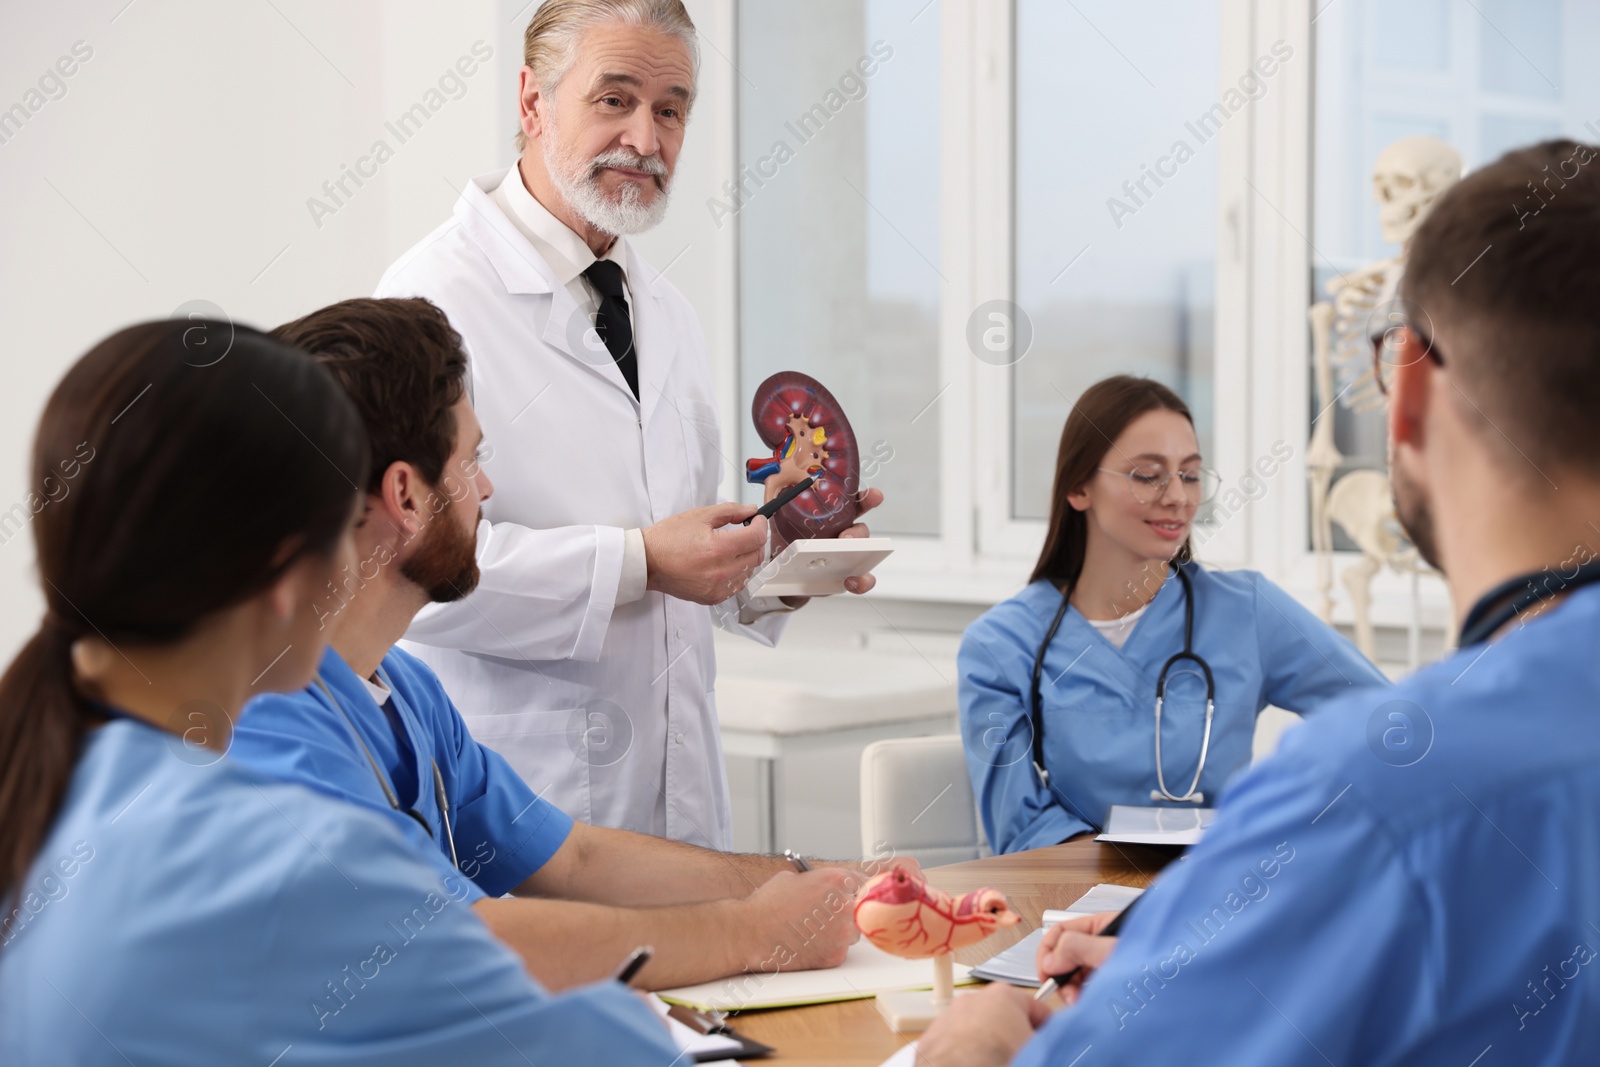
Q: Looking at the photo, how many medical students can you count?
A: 4